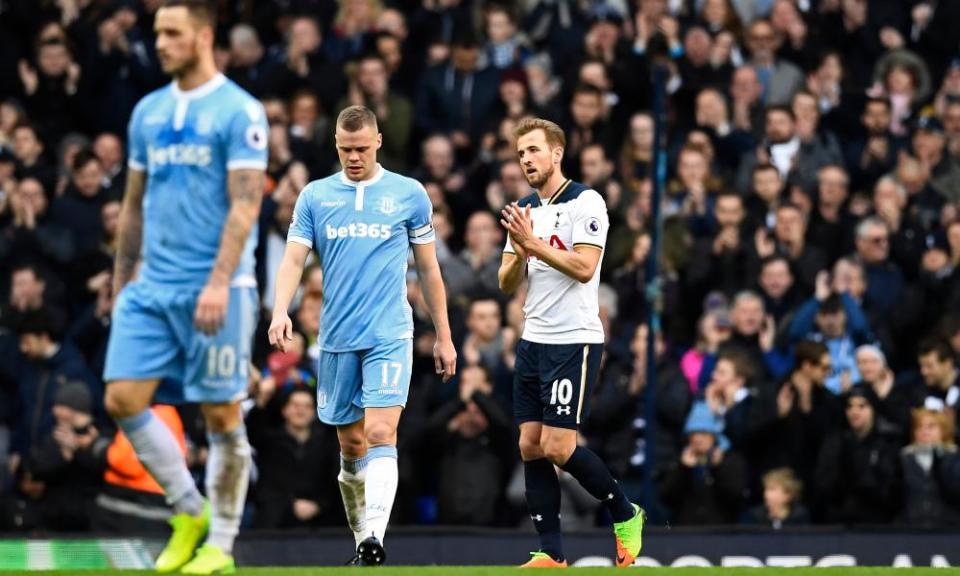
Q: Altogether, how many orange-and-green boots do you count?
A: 2